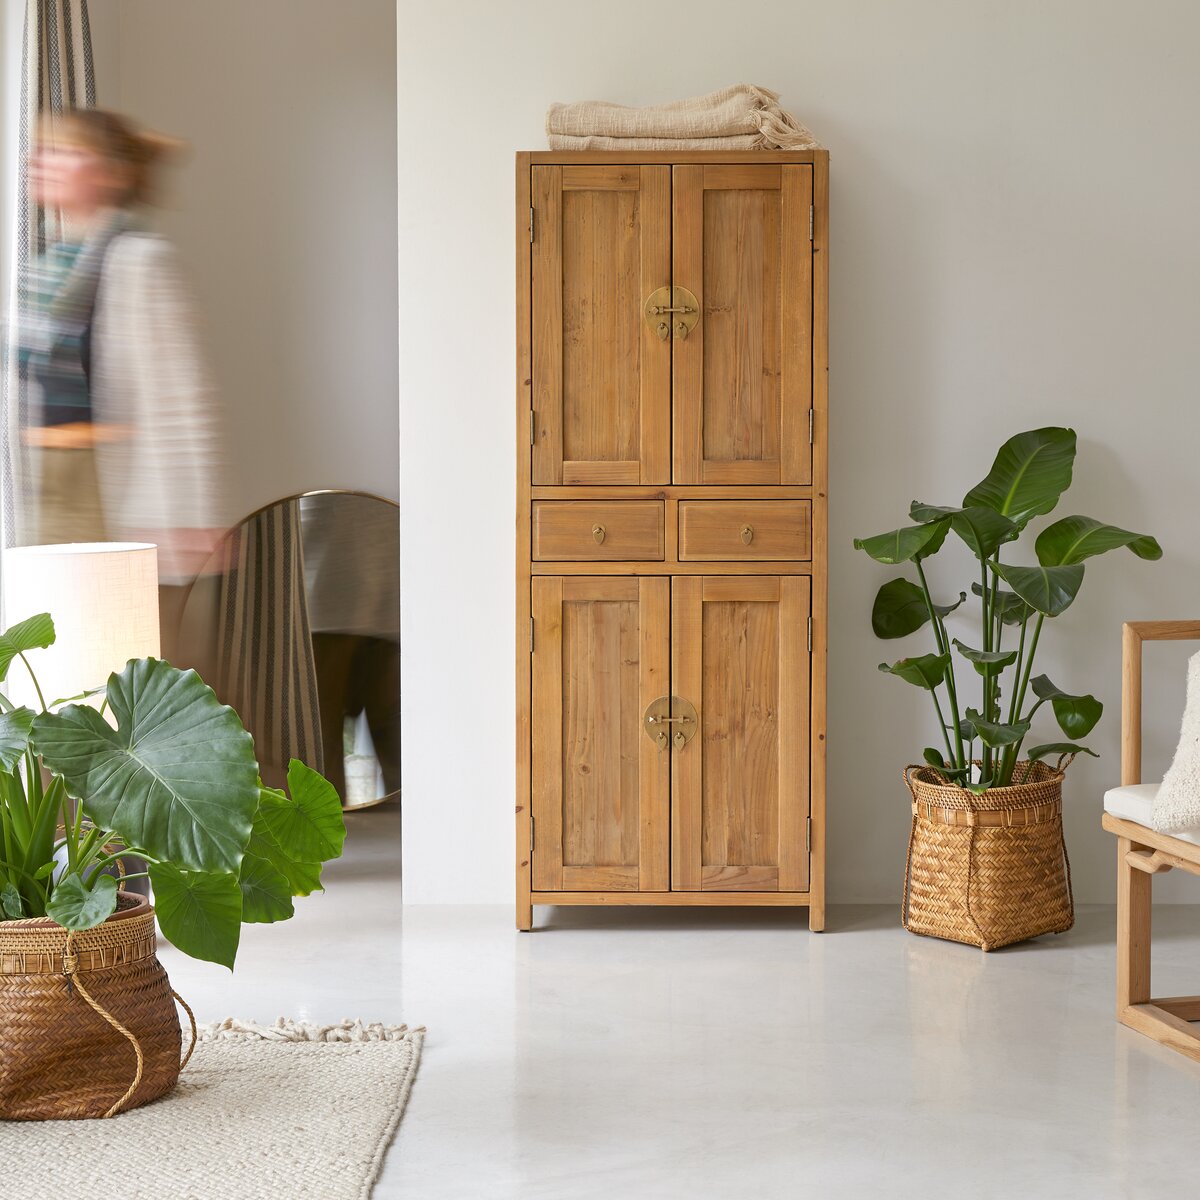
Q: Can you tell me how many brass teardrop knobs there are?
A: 6